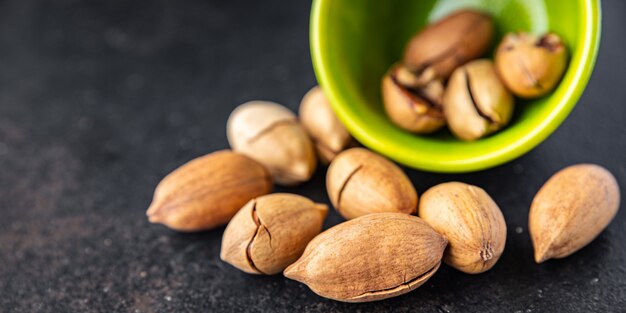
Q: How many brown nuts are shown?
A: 12